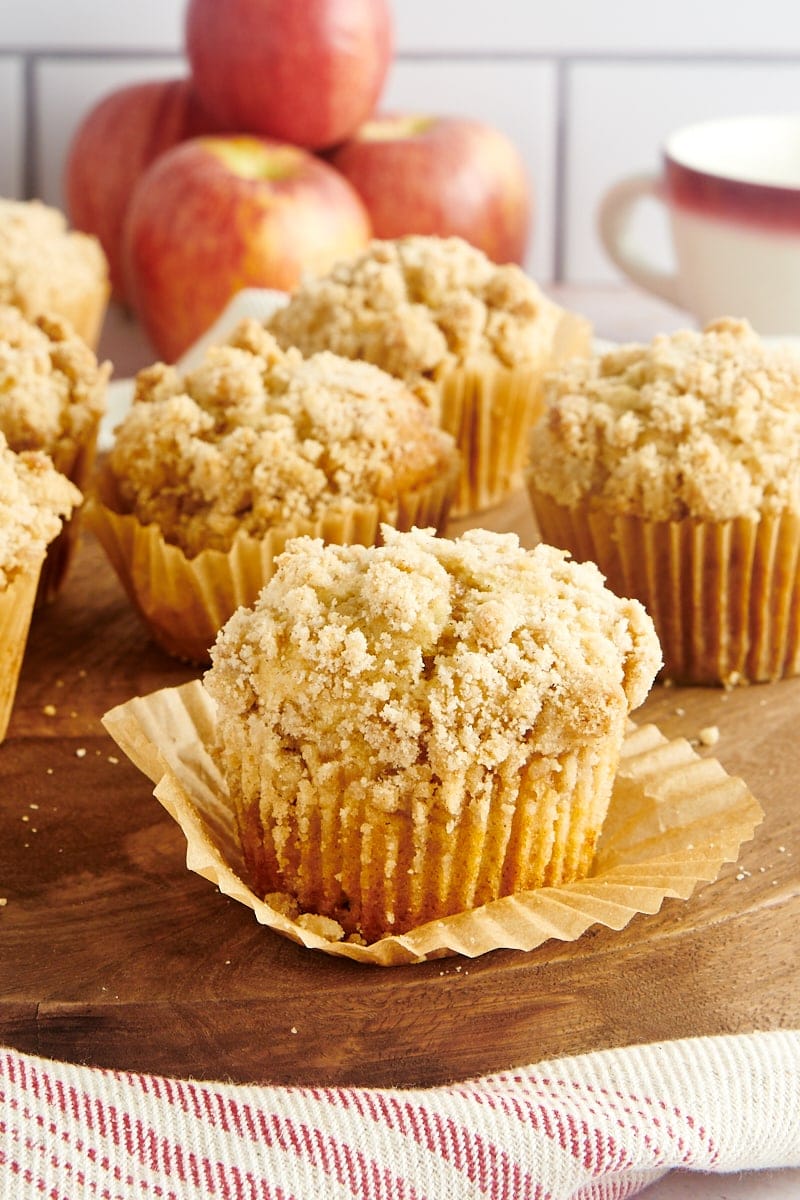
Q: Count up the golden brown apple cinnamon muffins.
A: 7